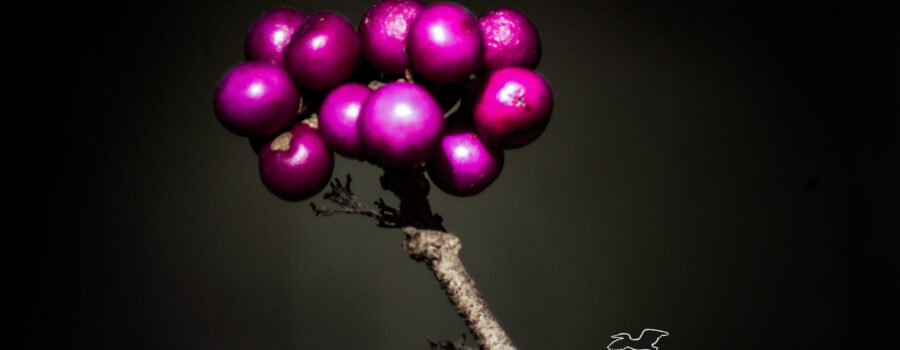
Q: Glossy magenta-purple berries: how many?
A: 11